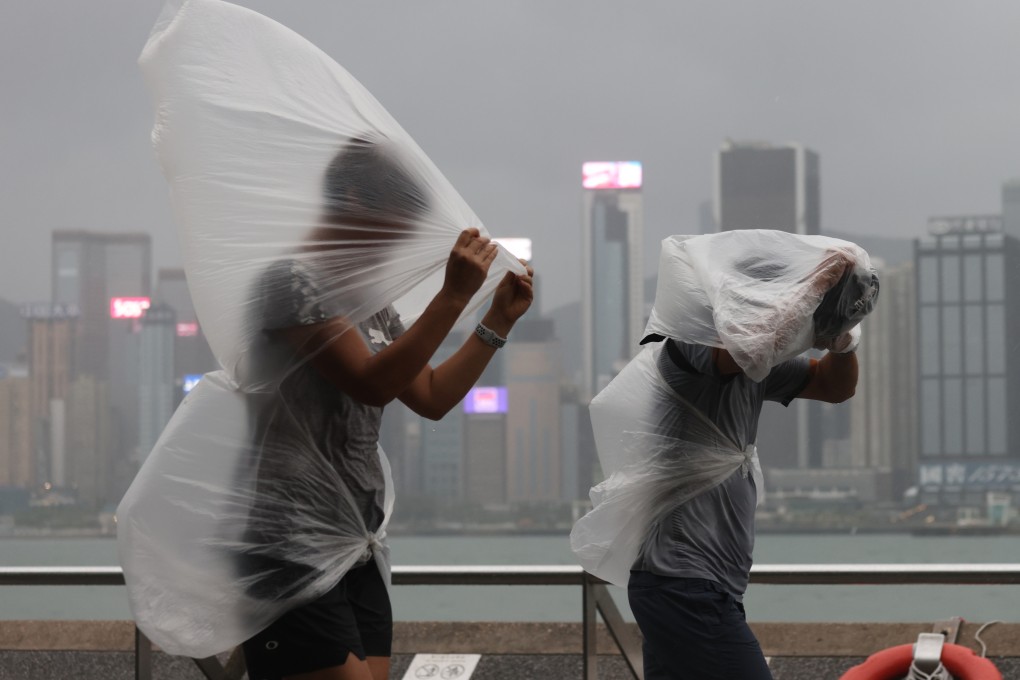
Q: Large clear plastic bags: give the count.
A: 4